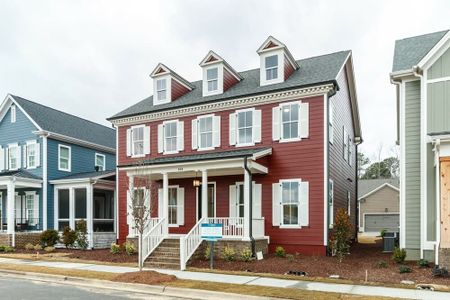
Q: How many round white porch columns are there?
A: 4